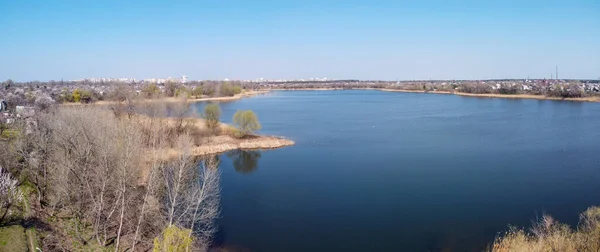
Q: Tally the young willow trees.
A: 2